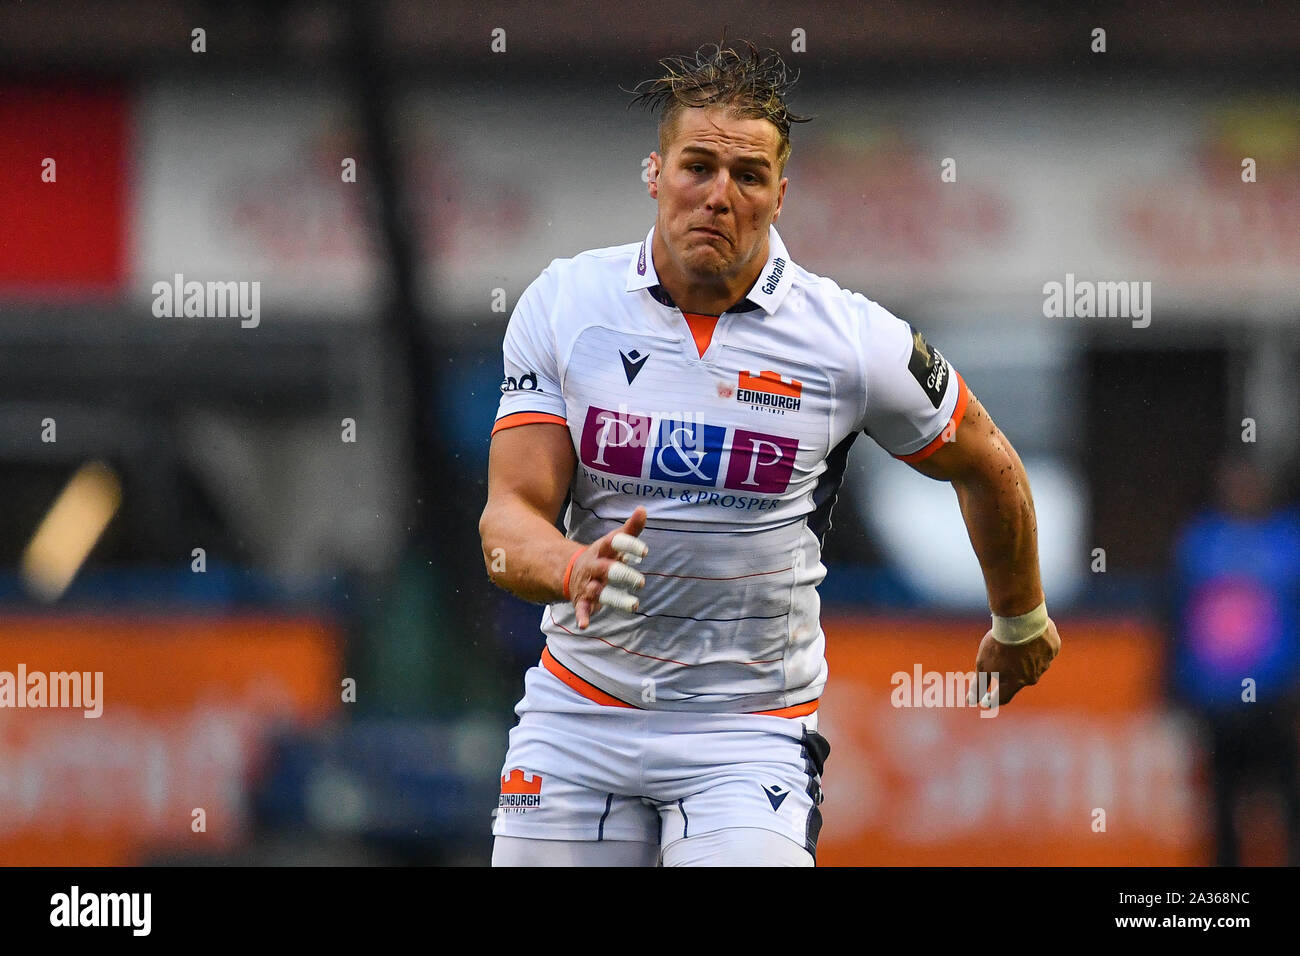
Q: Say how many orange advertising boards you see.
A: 2